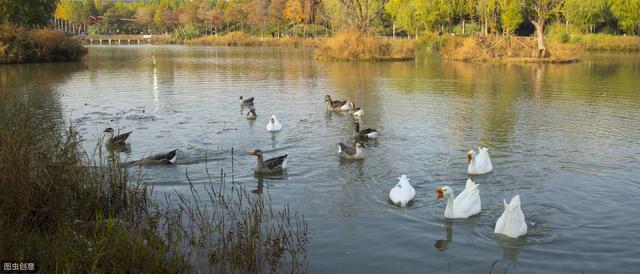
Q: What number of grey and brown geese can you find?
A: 9